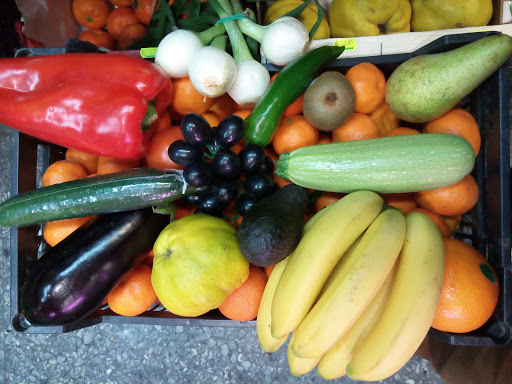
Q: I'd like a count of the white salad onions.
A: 4